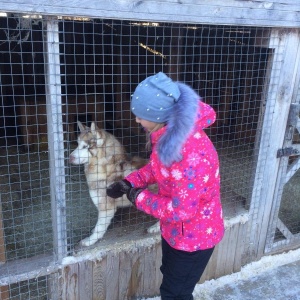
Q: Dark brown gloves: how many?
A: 2